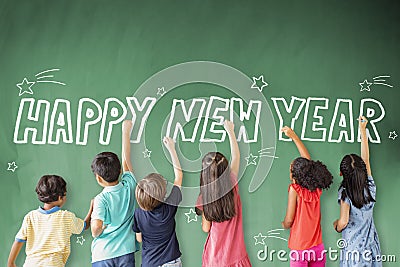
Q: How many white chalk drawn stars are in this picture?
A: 11